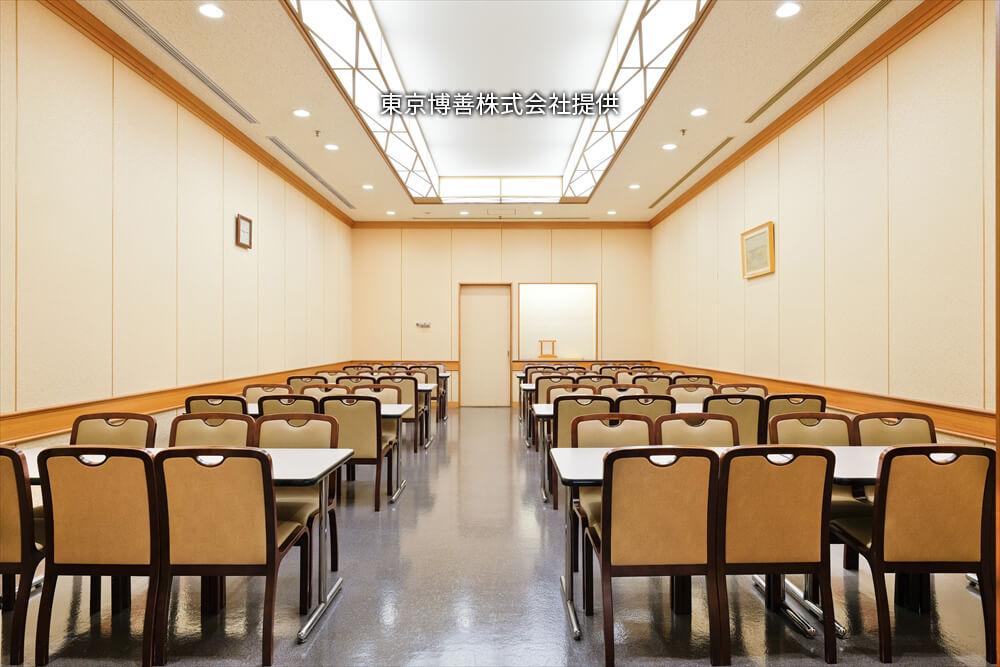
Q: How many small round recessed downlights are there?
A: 12